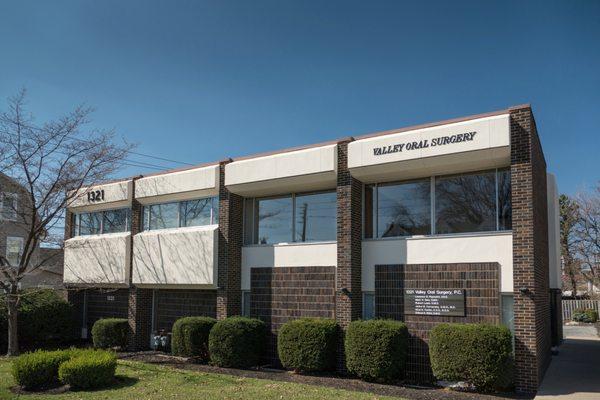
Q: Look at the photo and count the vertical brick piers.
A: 5